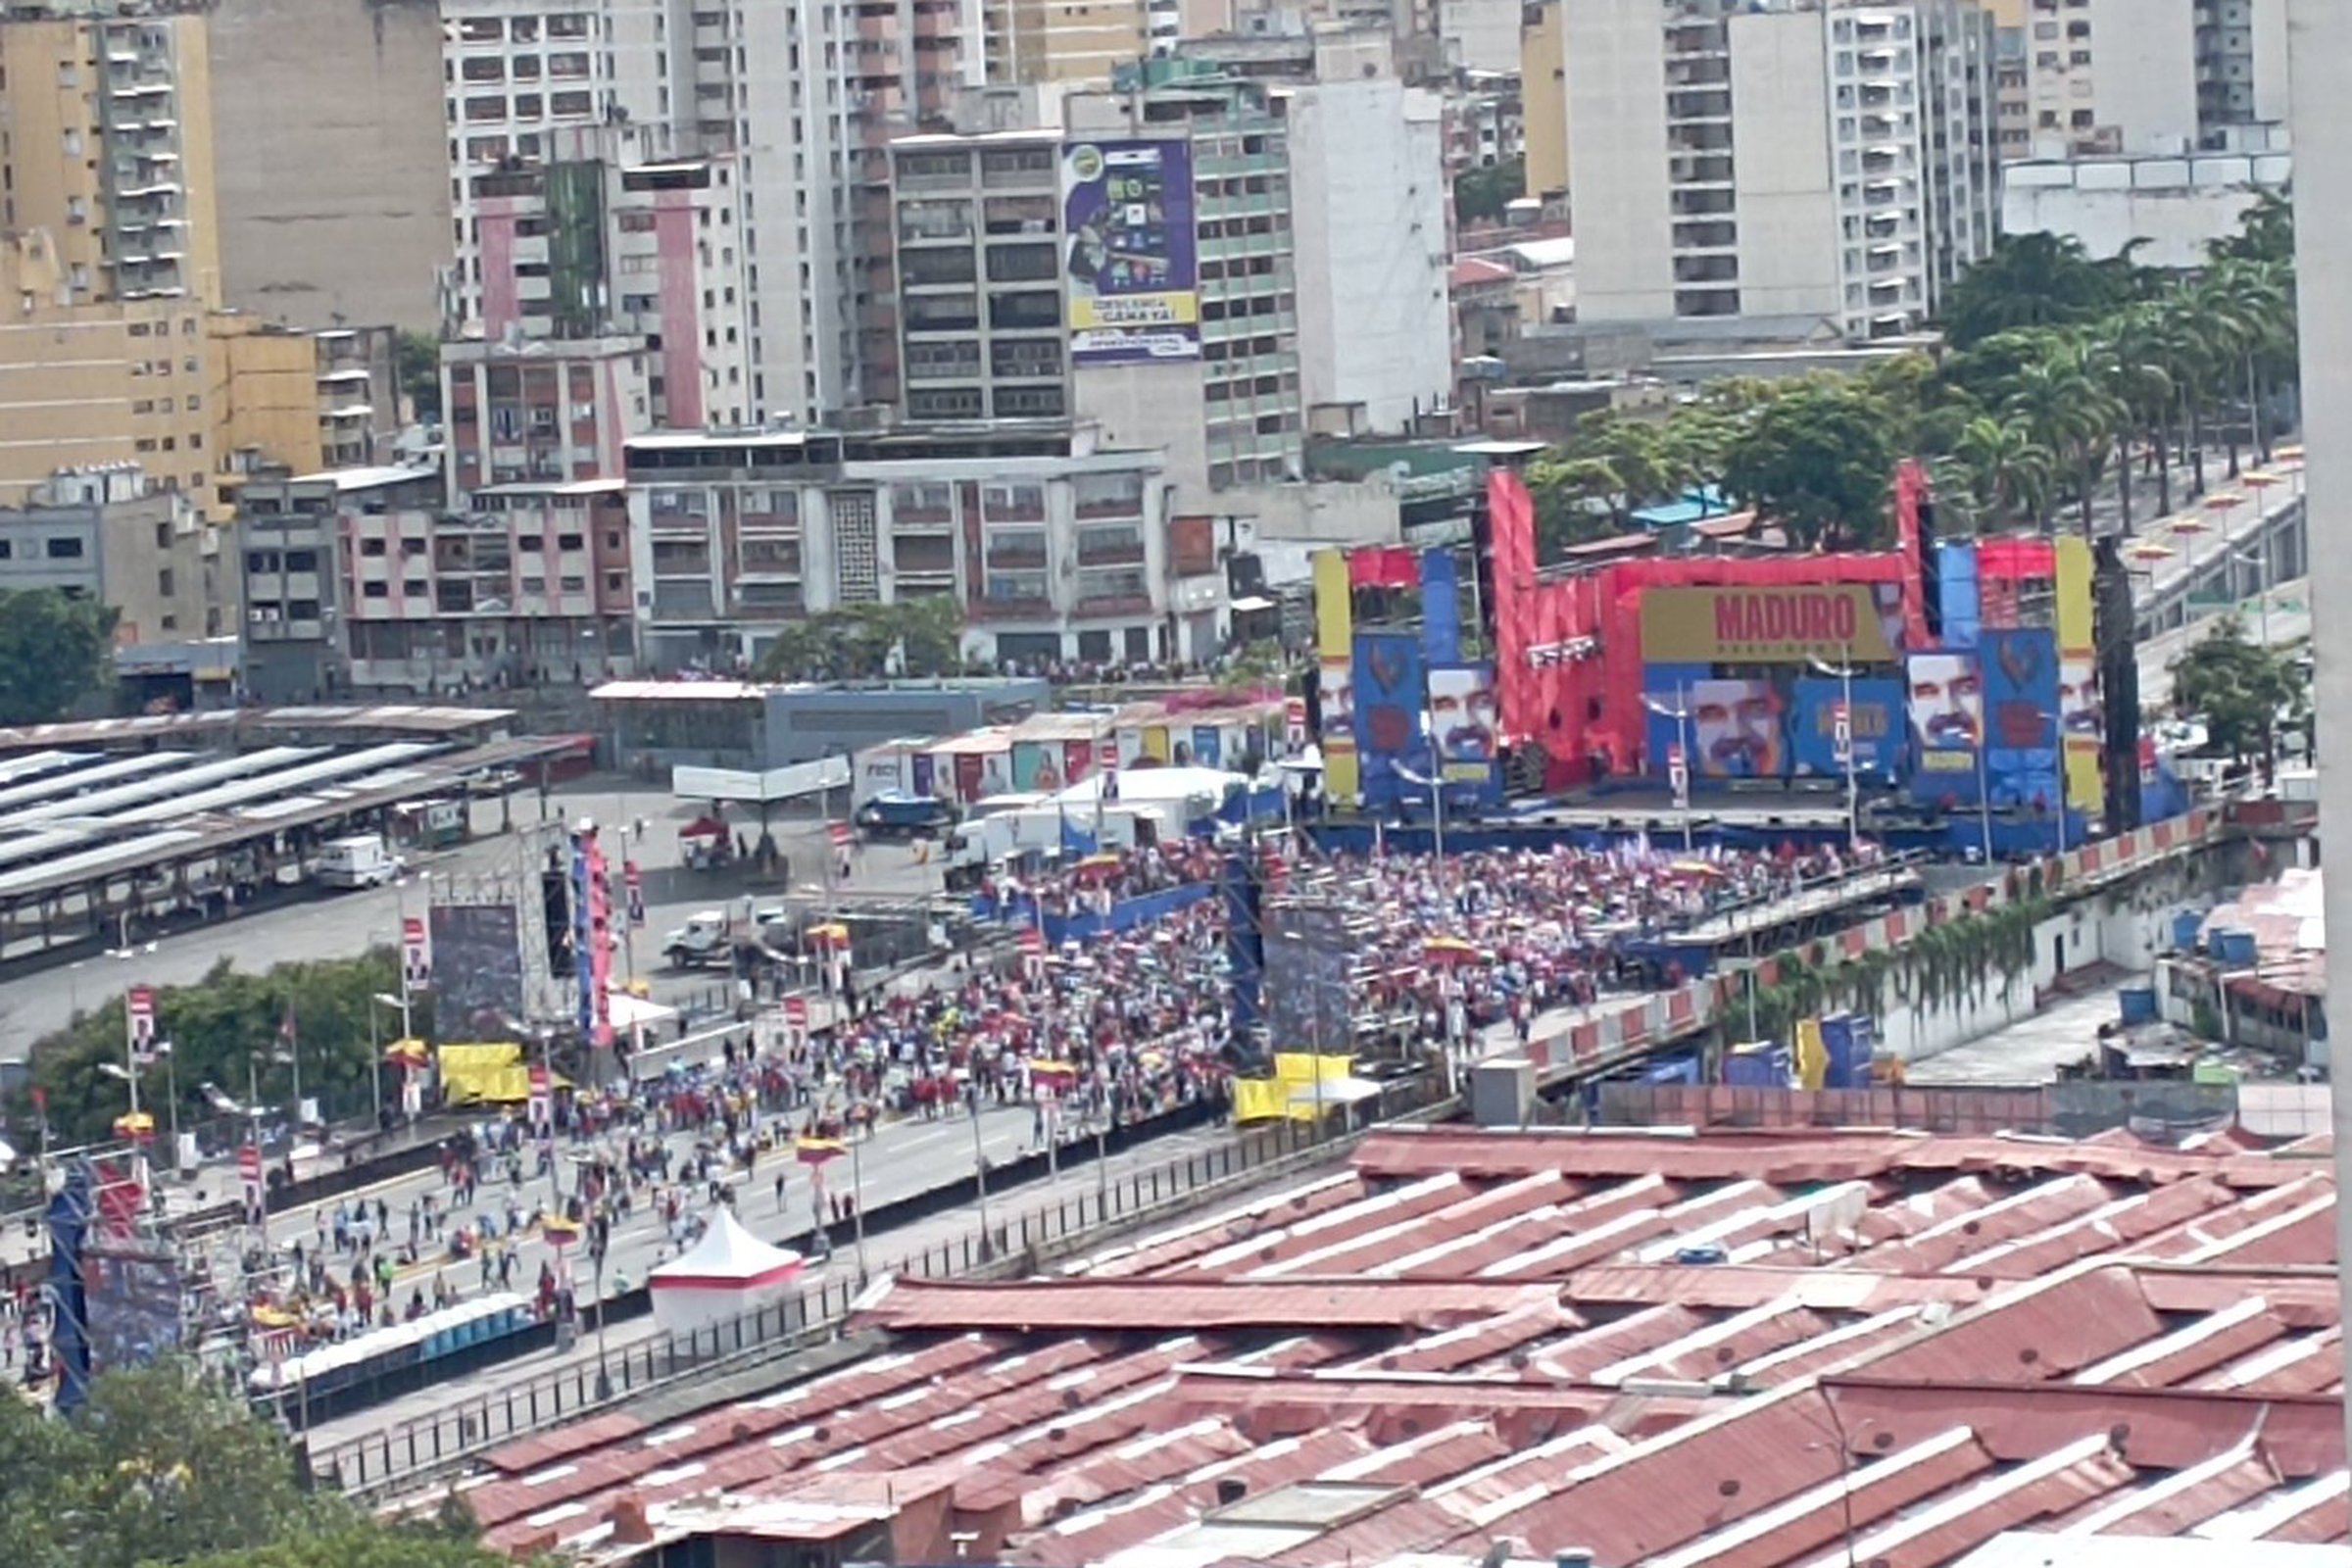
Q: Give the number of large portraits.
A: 5